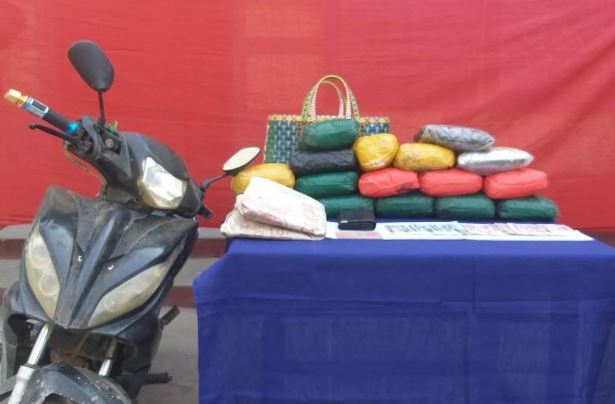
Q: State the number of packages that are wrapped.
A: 15